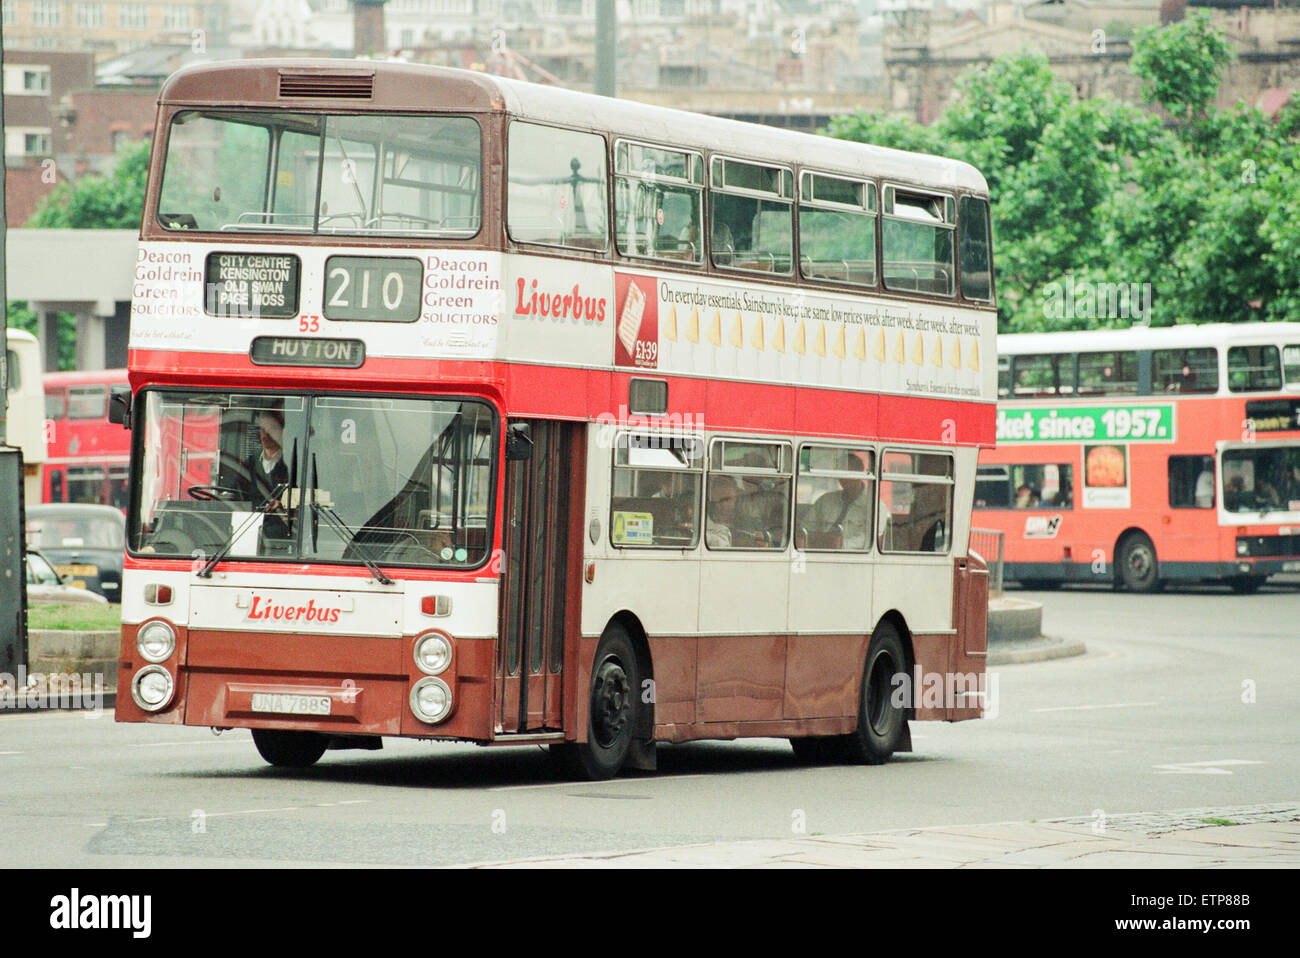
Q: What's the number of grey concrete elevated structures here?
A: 1